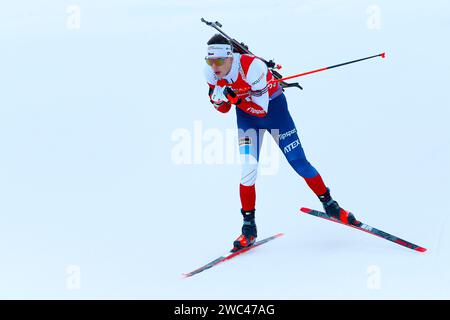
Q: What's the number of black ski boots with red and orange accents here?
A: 2